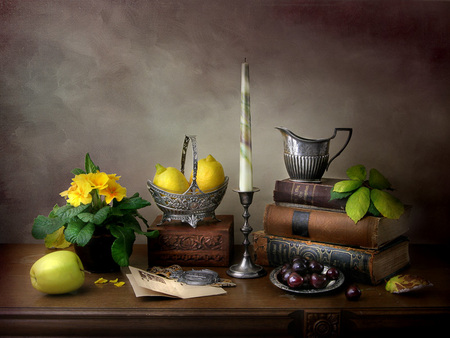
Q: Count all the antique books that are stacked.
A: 3